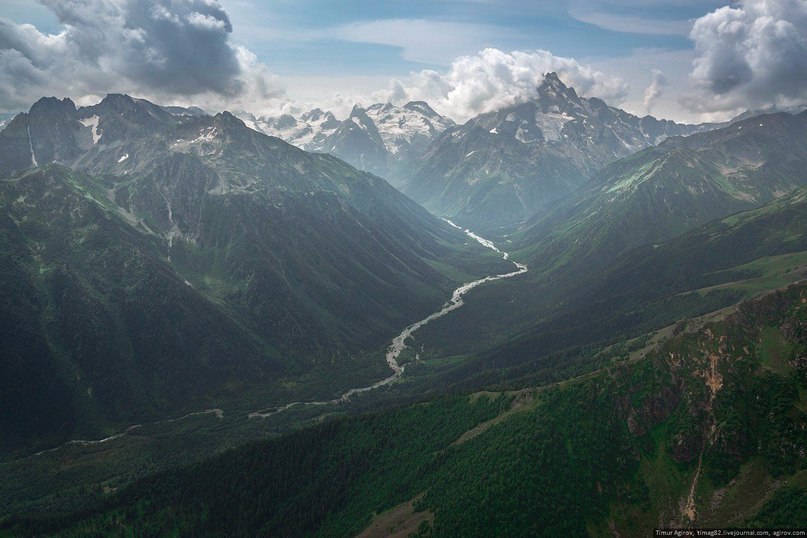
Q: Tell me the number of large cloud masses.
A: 3